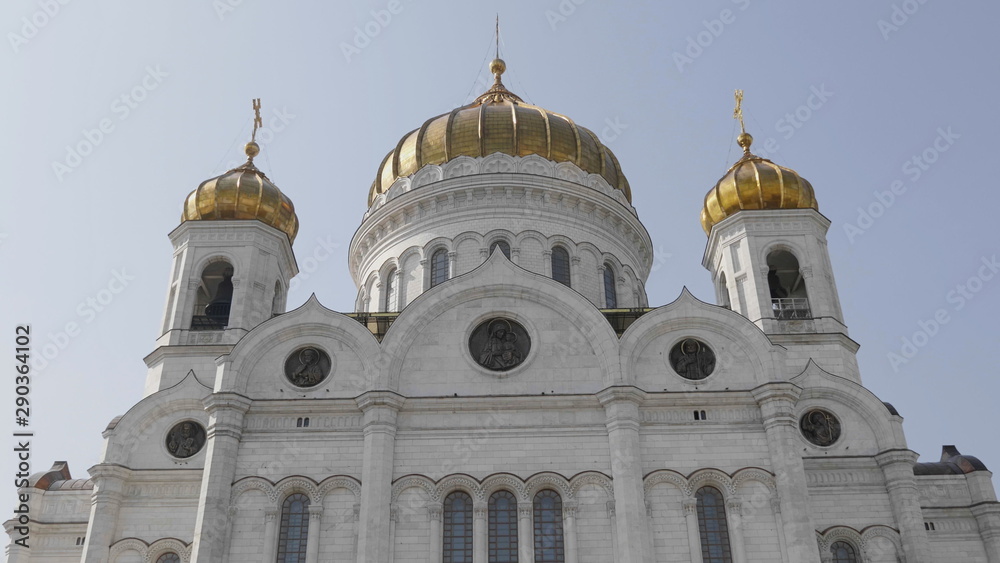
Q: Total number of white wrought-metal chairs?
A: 0